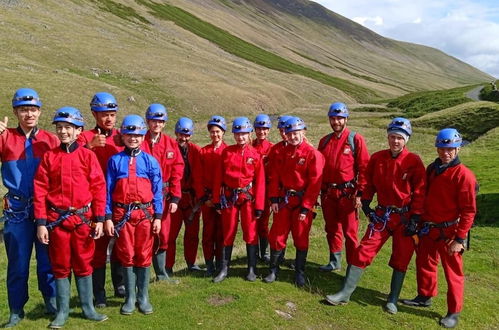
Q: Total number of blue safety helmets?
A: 14